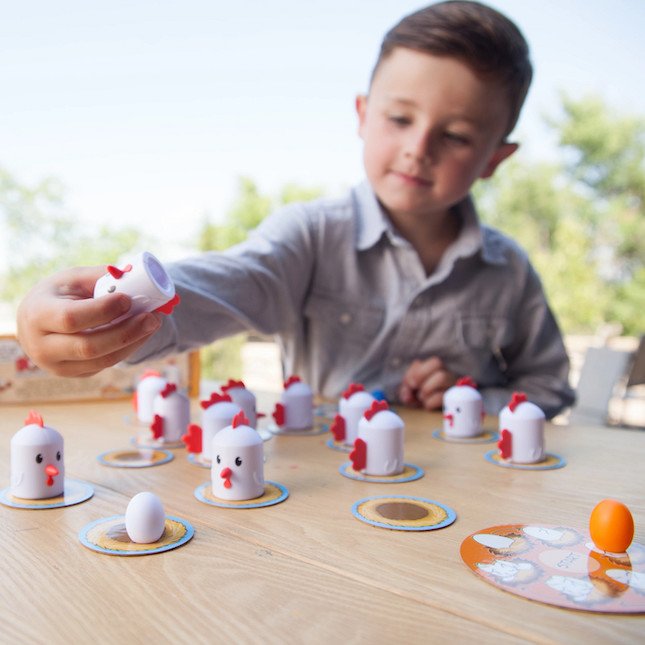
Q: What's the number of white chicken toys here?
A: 12